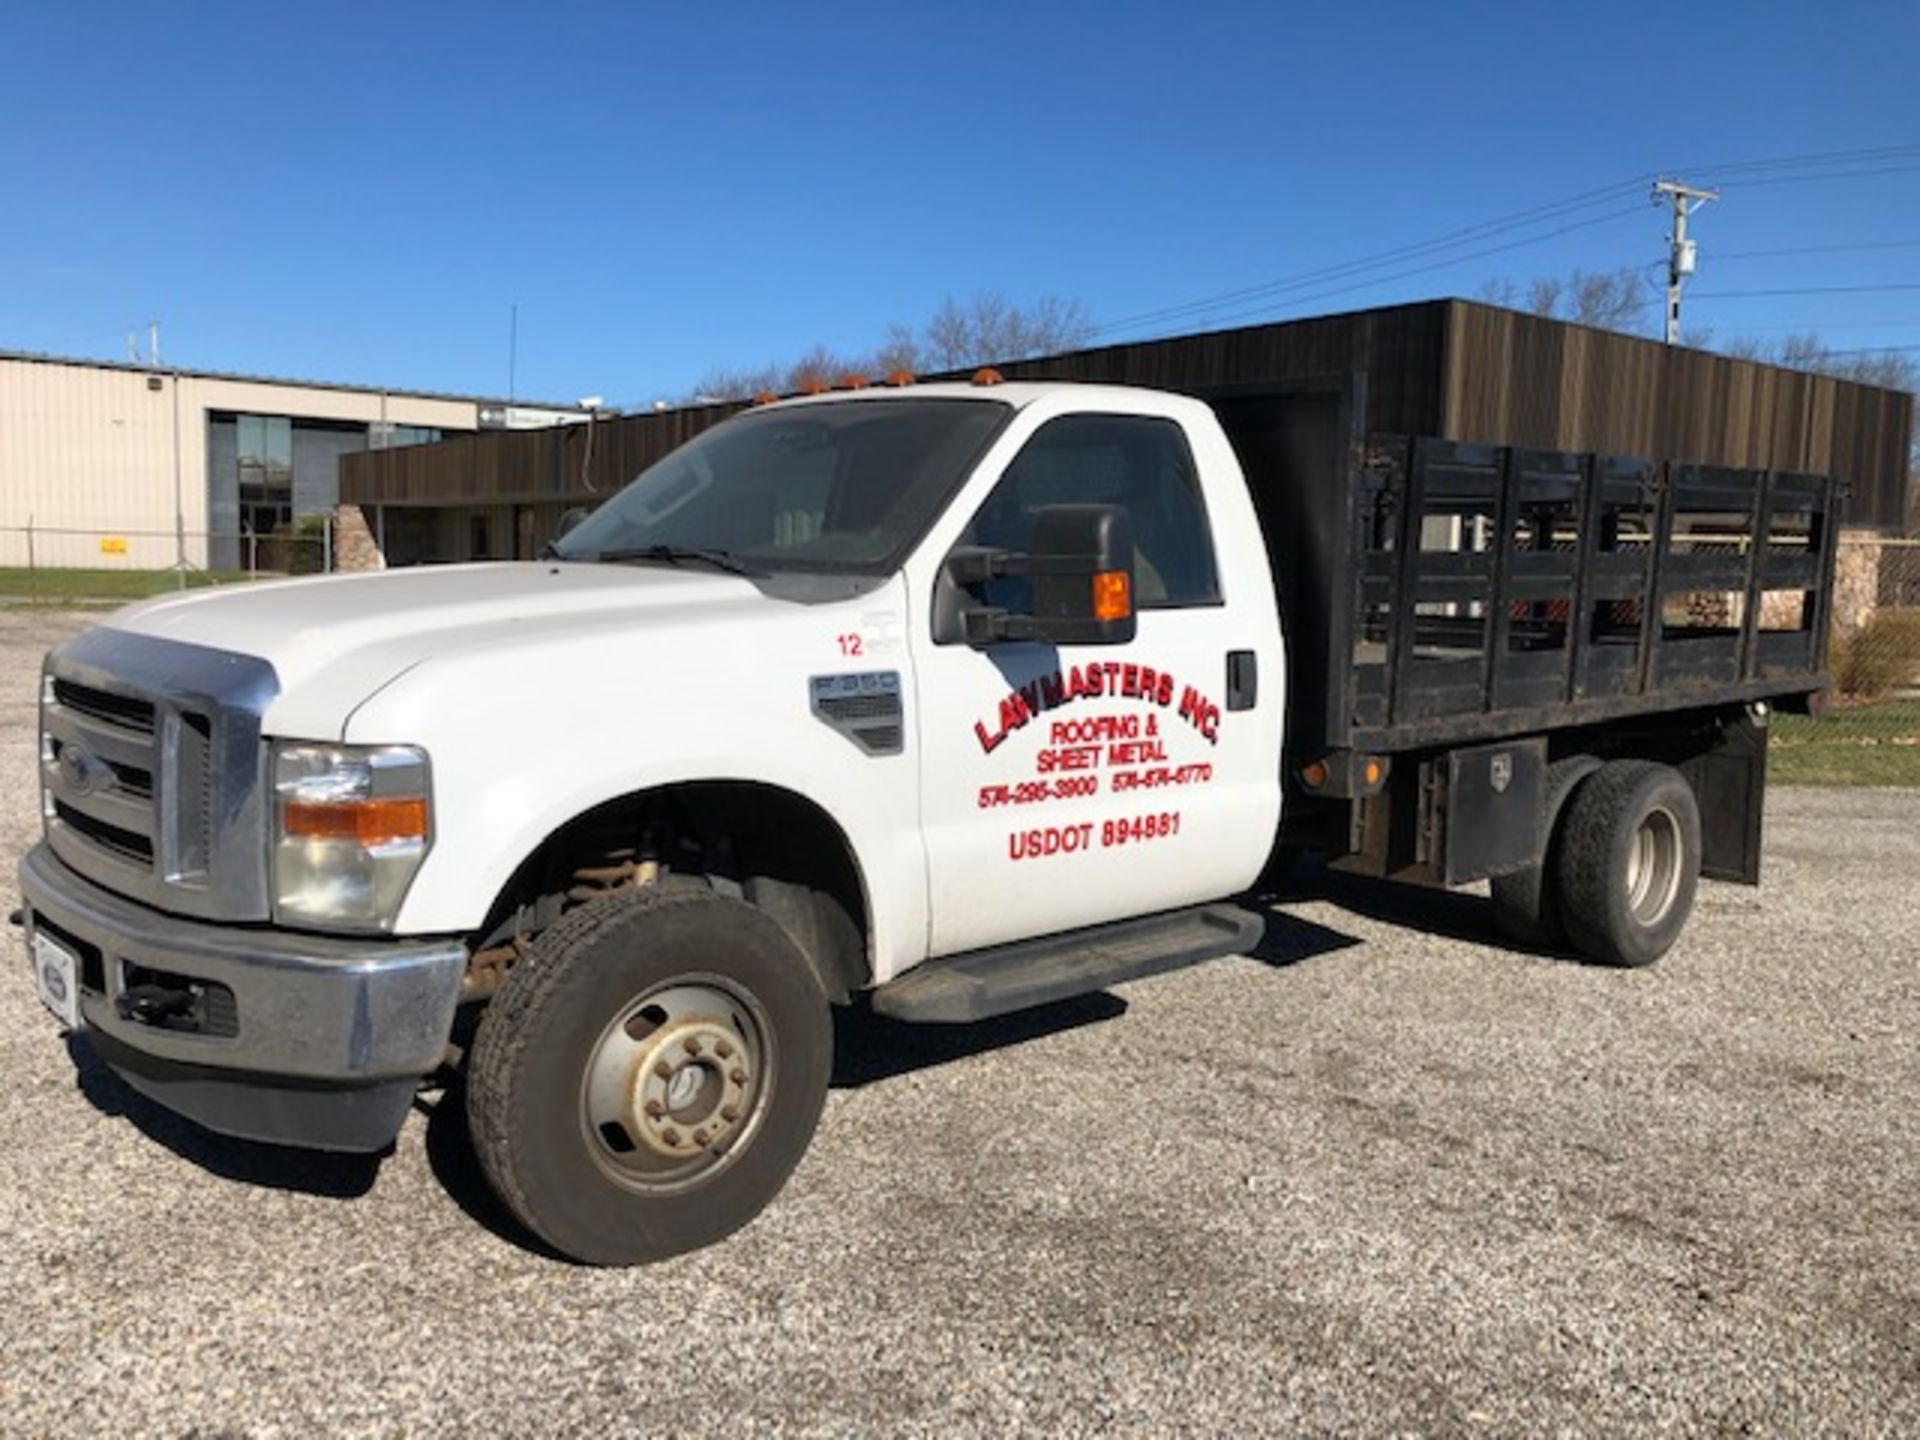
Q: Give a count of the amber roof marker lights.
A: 5